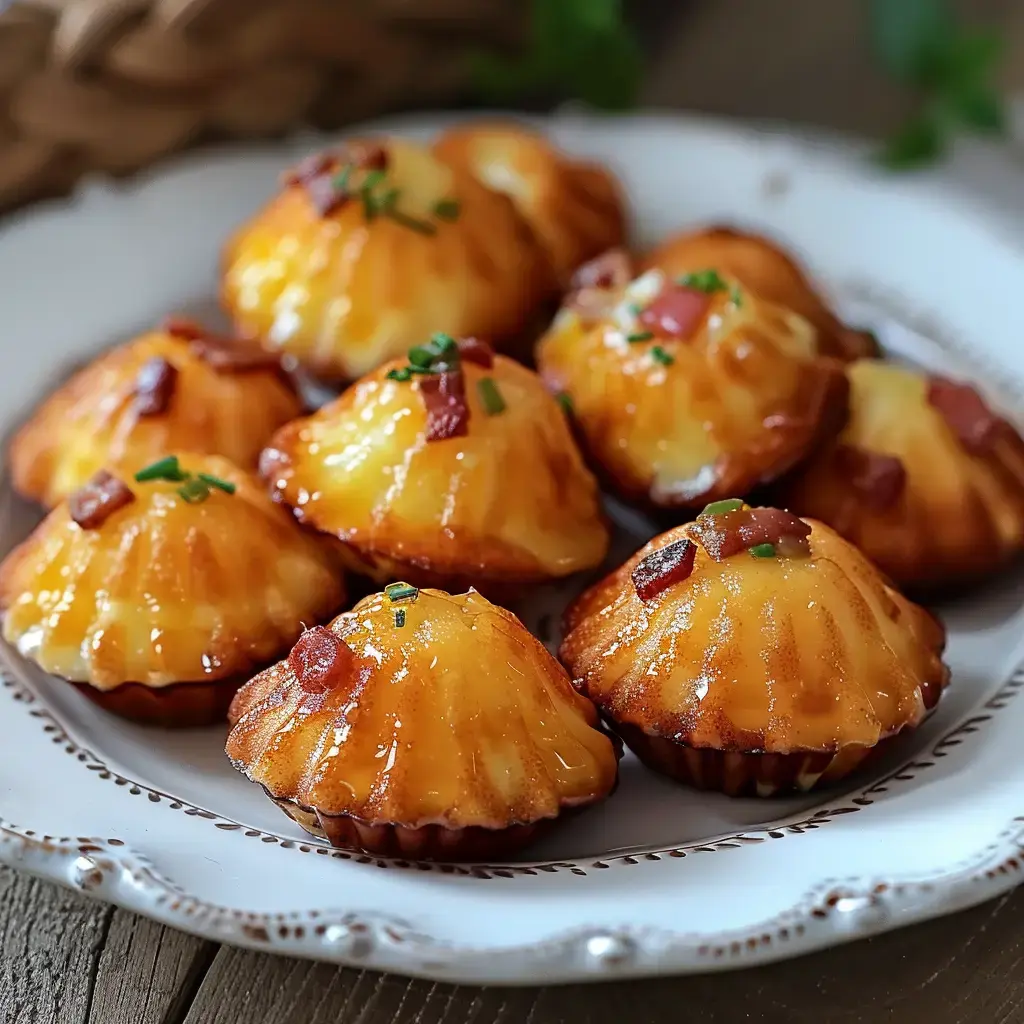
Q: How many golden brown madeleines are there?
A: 10